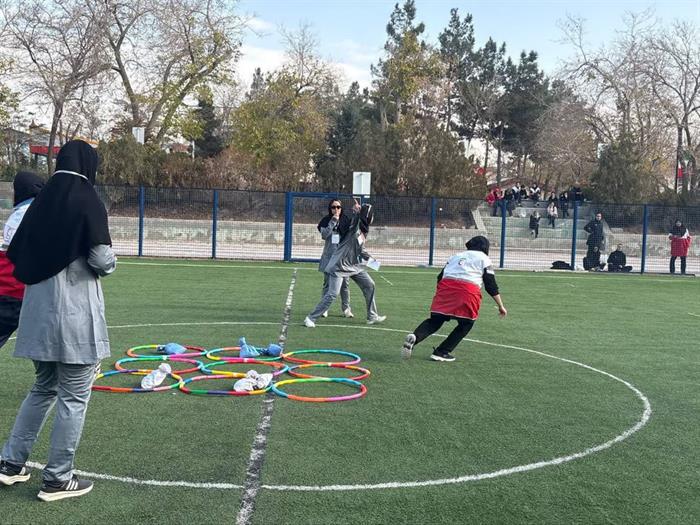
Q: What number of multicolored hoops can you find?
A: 9